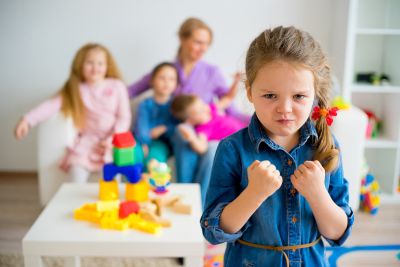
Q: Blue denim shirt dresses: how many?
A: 1